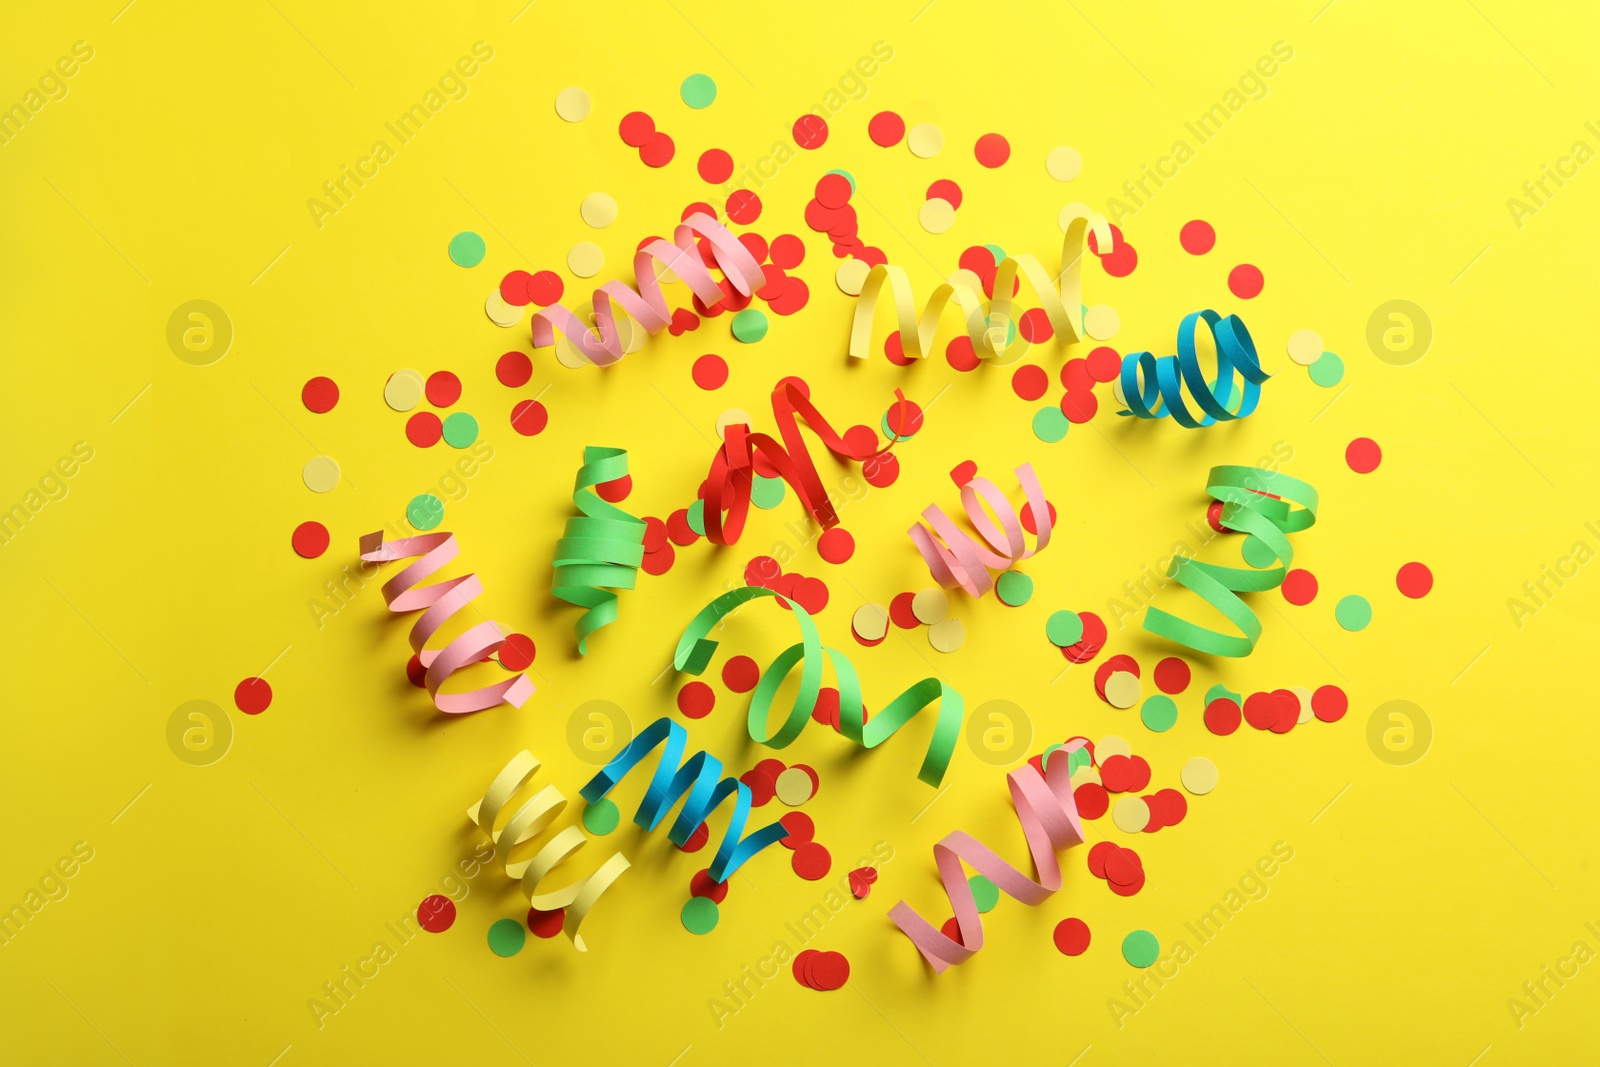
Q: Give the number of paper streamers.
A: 12